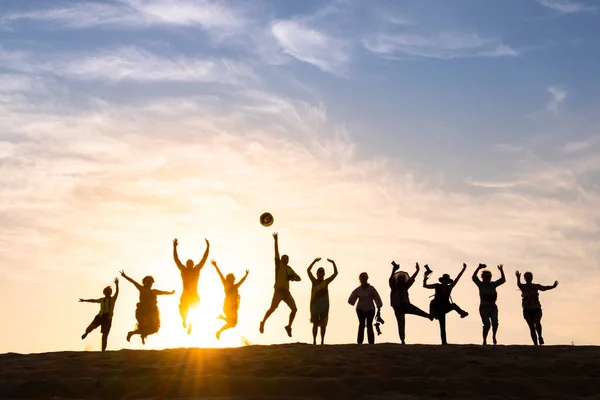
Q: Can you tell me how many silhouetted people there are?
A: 11